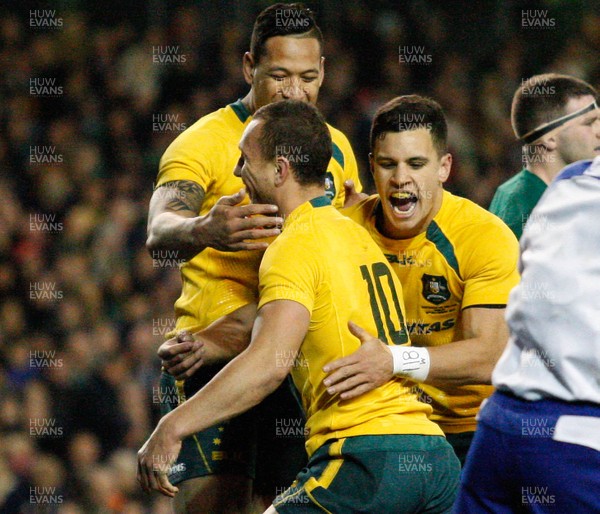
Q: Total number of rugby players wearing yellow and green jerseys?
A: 3